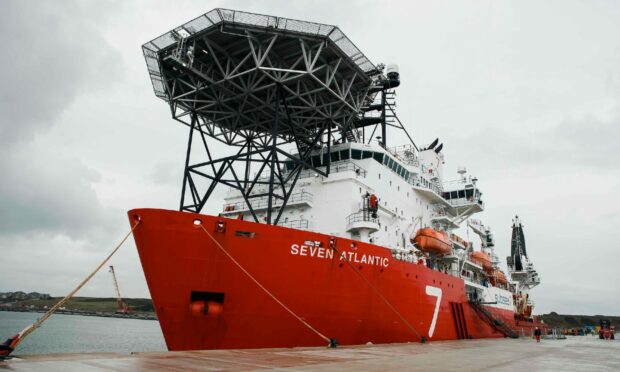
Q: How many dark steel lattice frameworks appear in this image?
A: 1